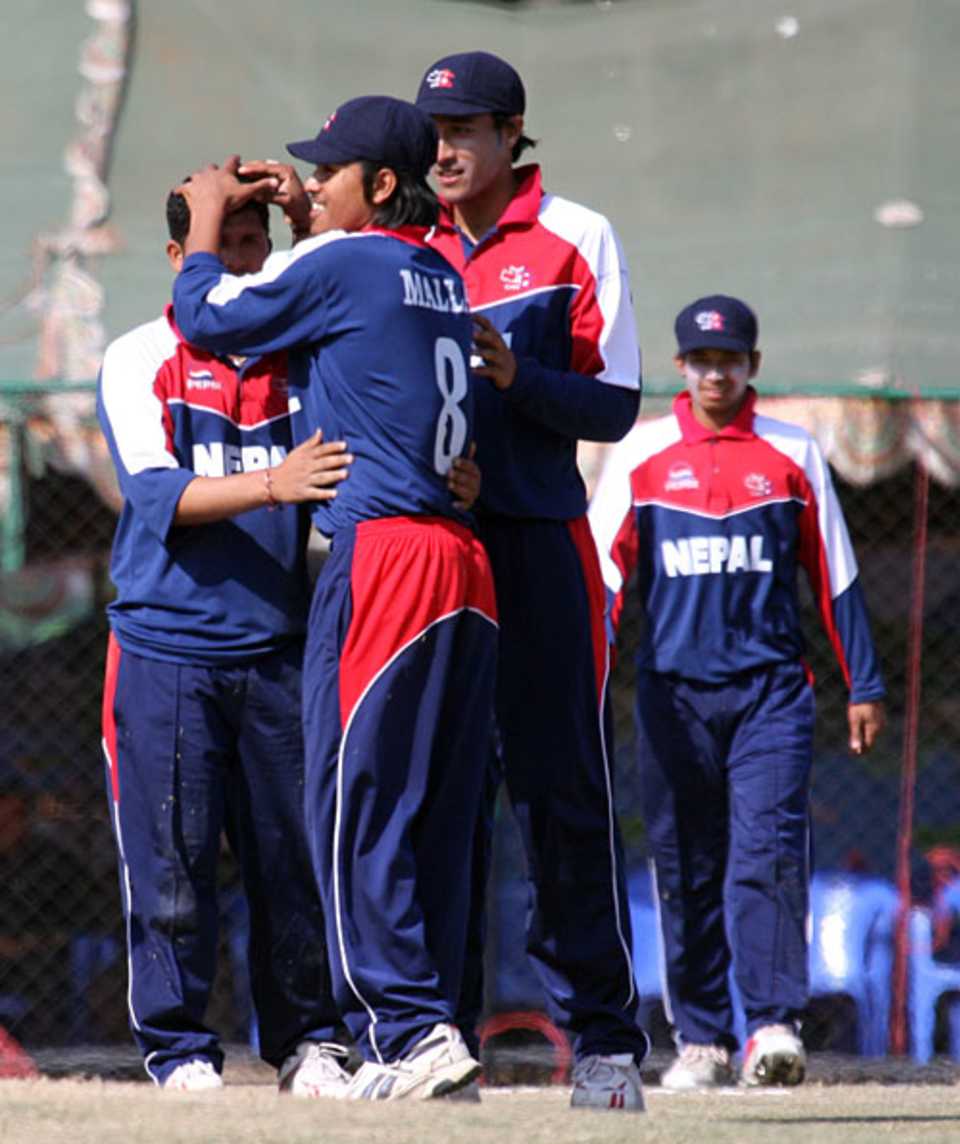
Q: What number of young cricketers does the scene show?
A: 4